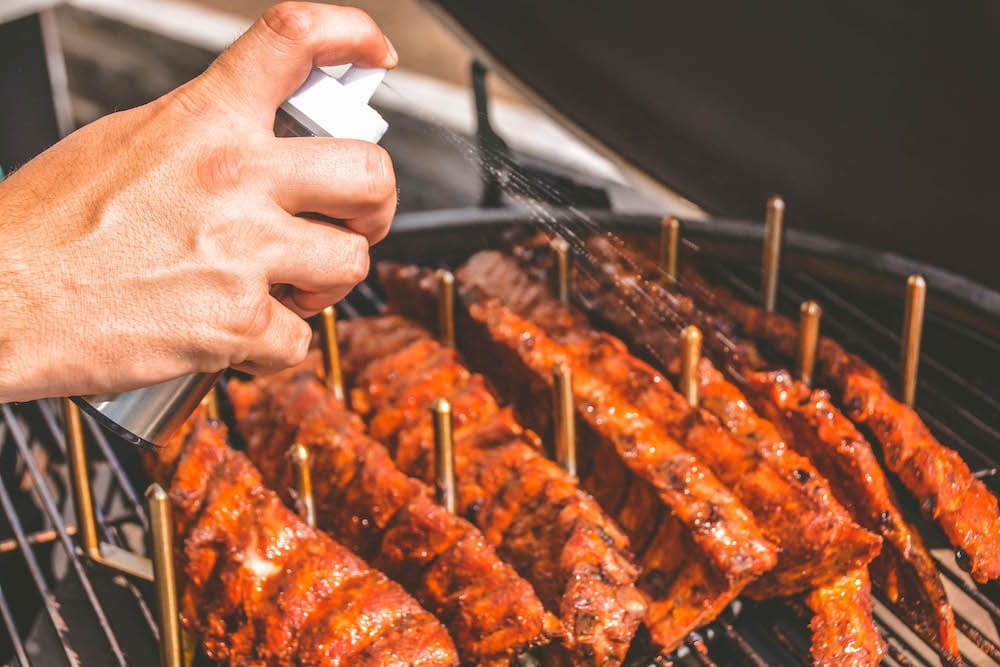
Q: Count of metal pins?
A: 14